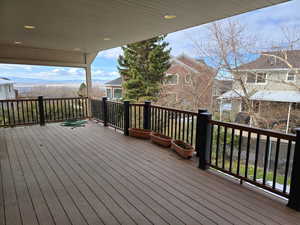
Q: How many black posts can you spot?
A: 7